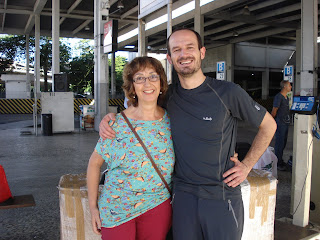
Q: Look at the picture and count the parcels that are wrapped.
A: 2